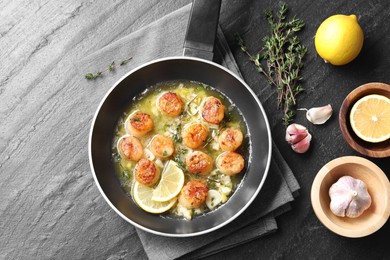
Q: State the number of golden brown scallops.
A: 11